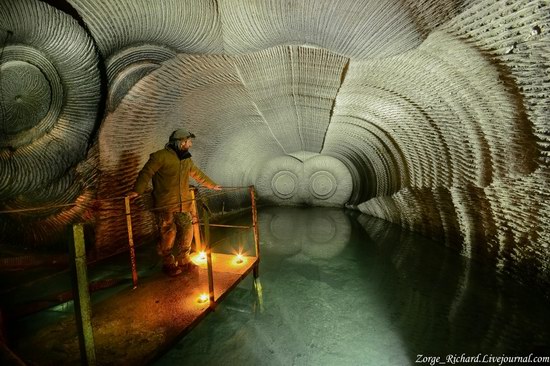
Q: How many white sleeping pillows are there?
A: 0